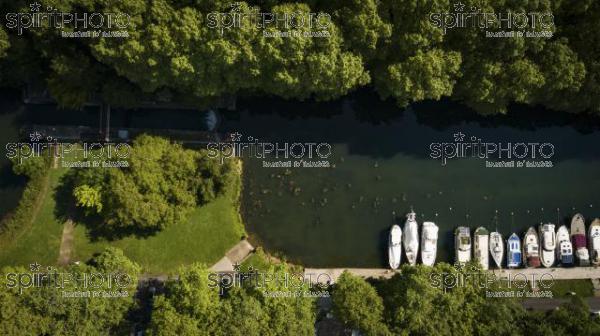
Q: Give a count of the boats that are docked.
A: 12